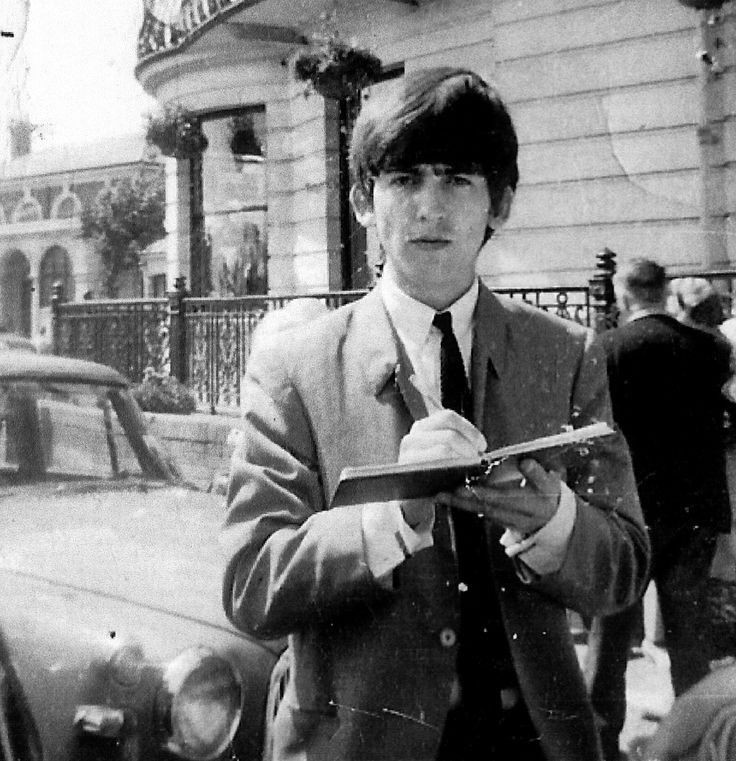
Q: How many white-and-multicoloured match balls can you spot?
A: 0